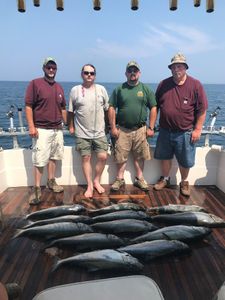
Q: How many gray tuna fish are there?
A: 12